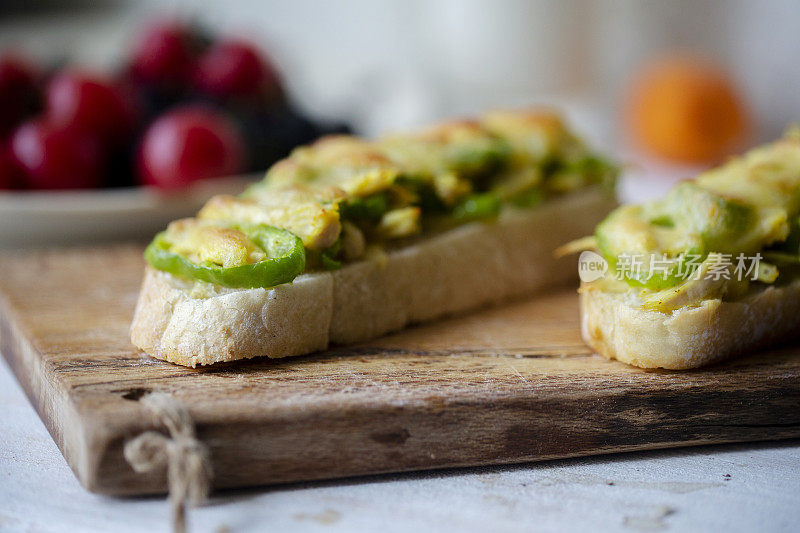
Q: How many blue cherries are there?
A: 0